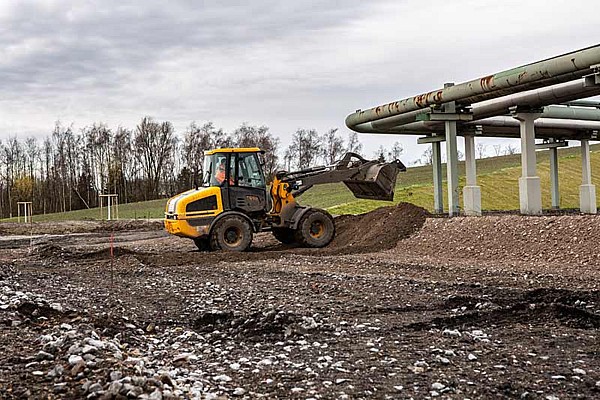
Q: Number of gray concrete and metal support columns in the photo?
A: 6